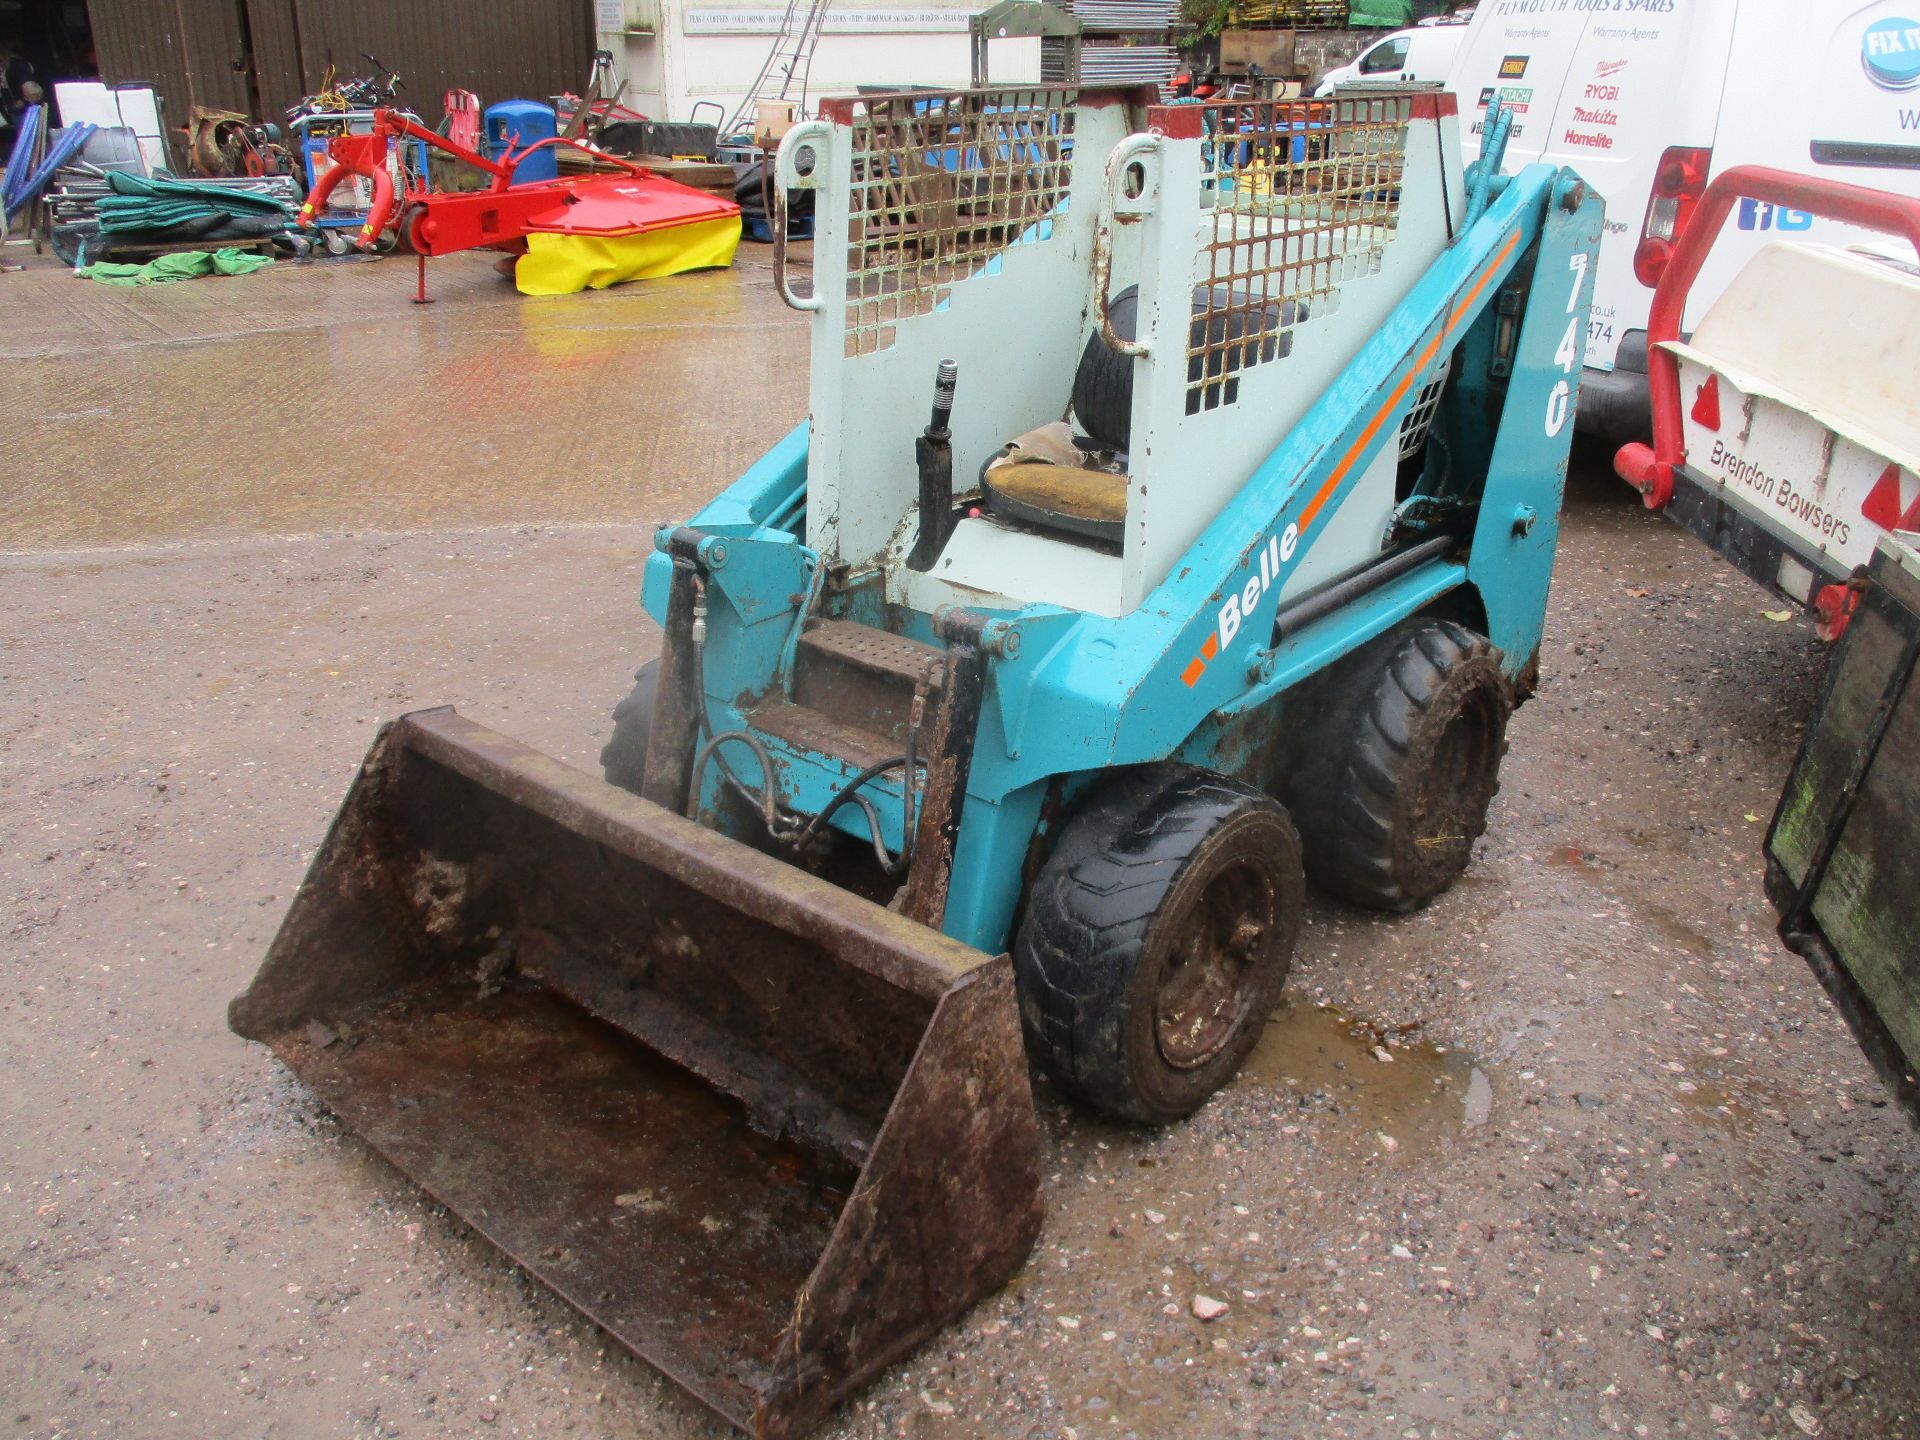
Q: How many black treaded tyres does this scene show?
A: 3